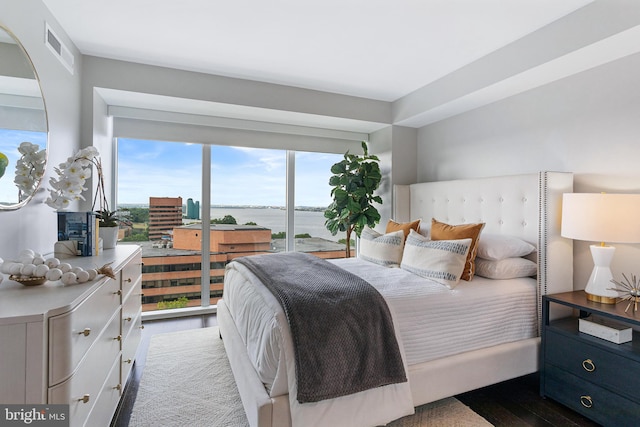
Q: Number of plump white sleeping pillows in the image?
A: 2